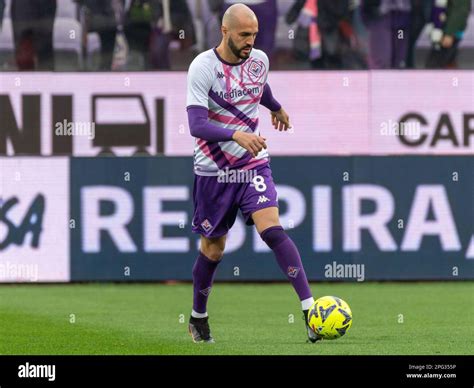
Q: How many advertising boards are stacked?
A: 2